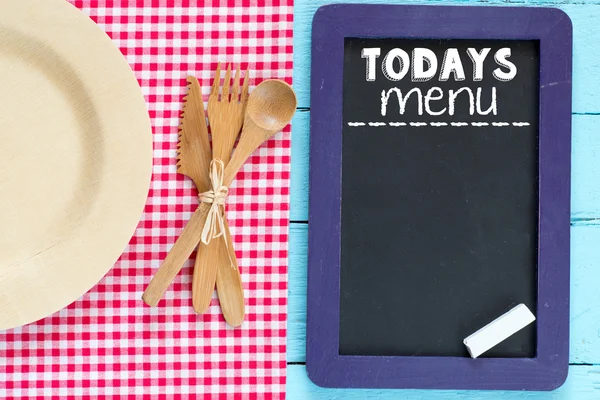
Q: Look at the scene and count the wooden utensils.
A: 3